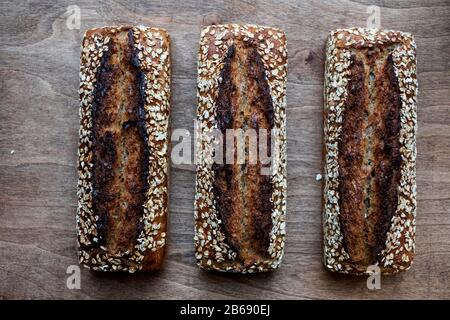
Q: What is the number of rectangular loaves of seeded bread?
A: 3